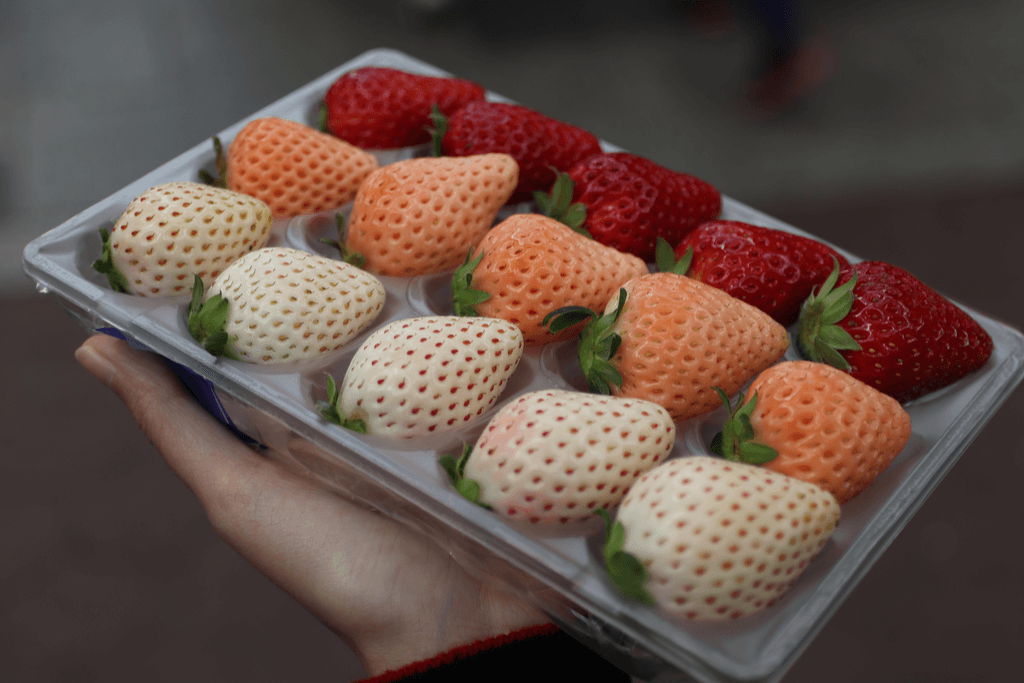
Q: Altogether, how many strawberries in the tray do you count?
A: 15